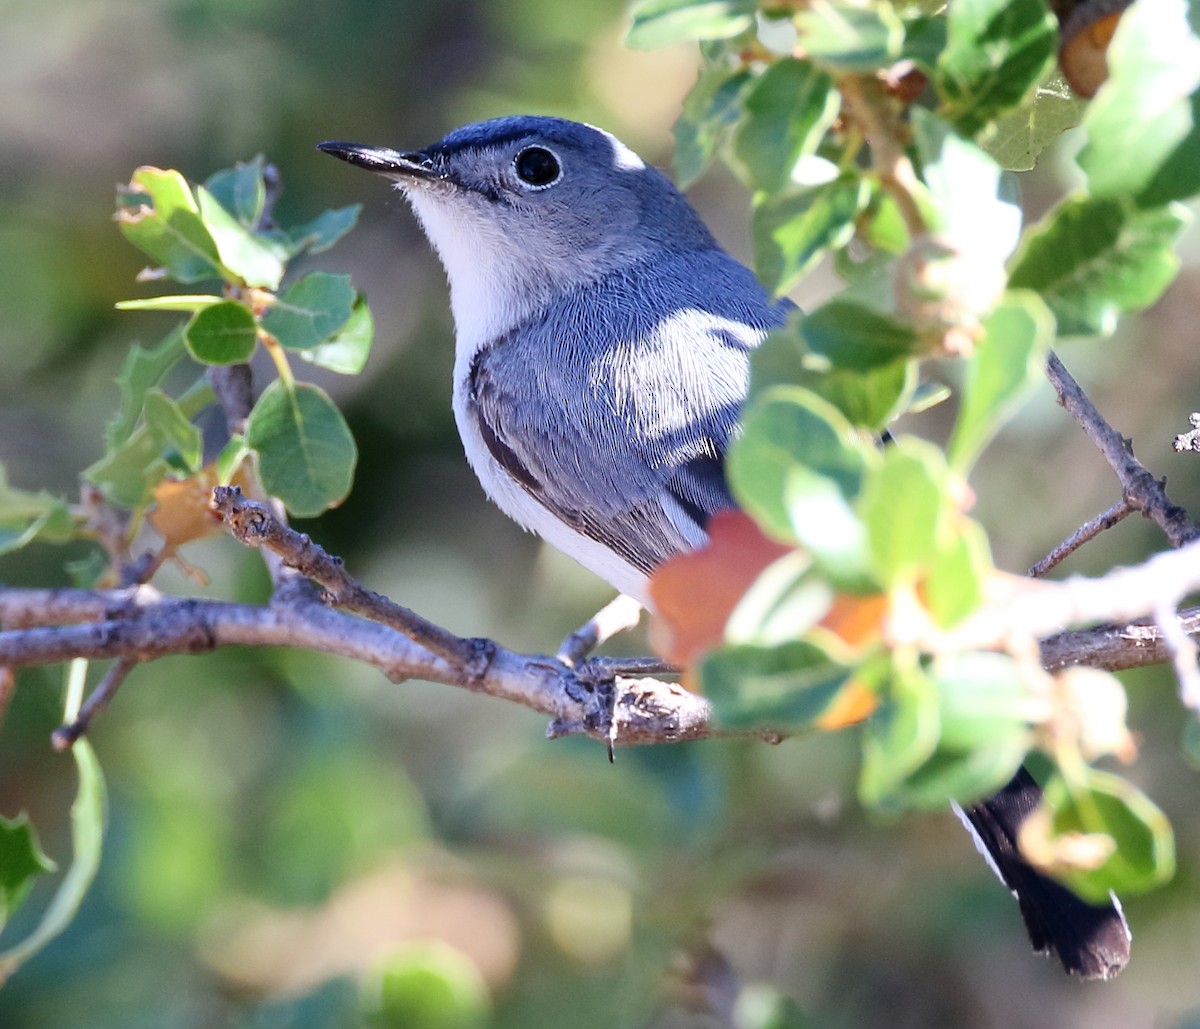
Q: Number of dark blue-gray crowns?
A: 1